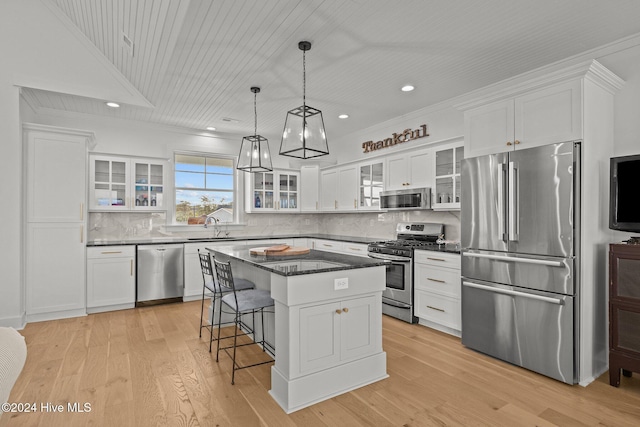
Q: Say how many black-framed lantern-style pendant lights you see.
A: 2